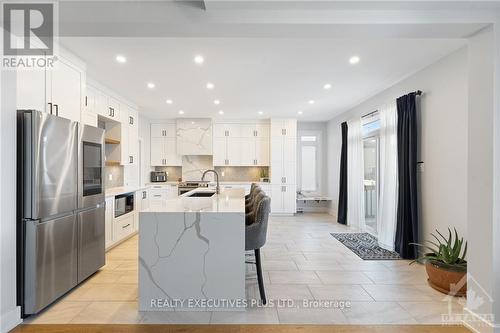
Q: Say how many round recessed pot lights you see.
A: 13